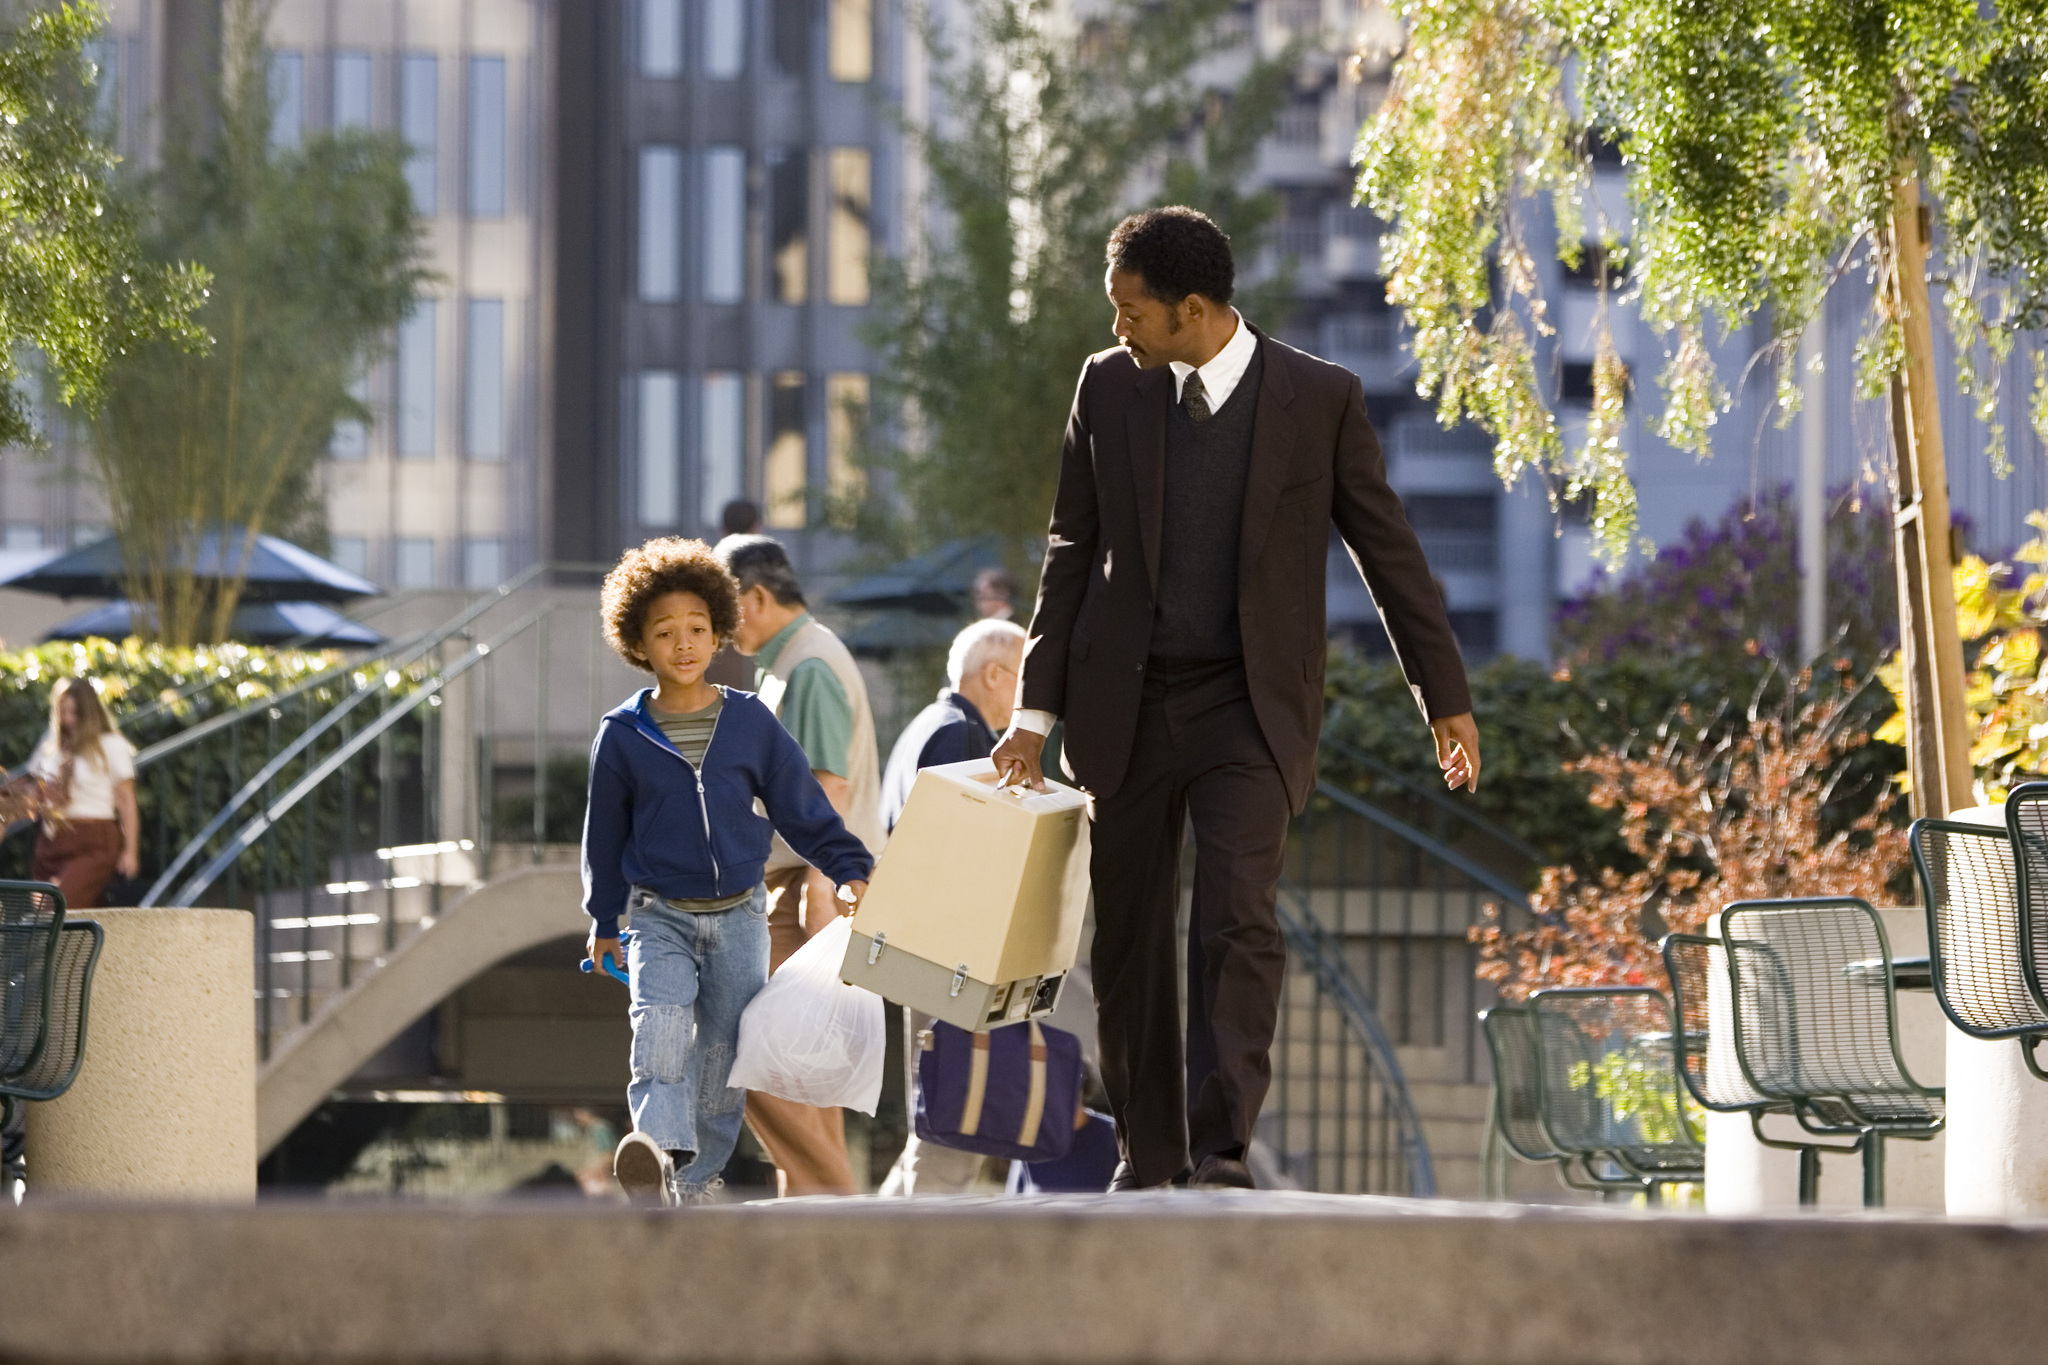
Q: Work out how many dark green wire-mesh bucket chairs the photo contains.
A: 8